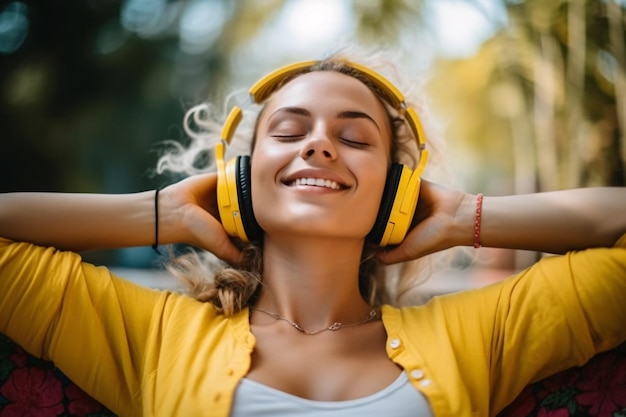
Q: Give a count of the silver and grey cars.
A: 0